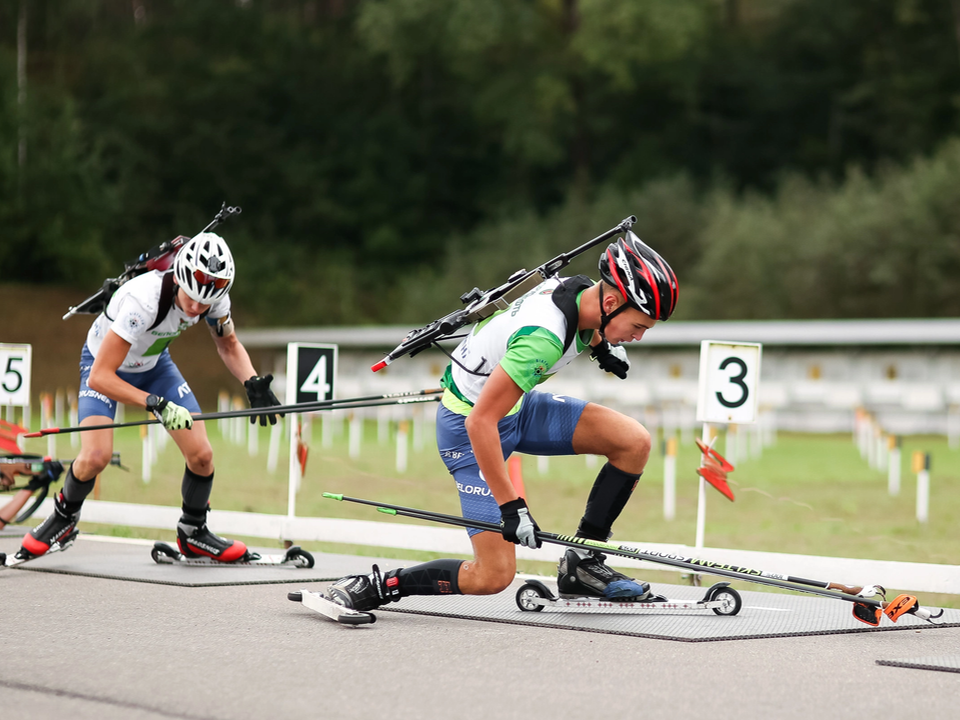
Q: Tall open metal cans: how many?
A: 0